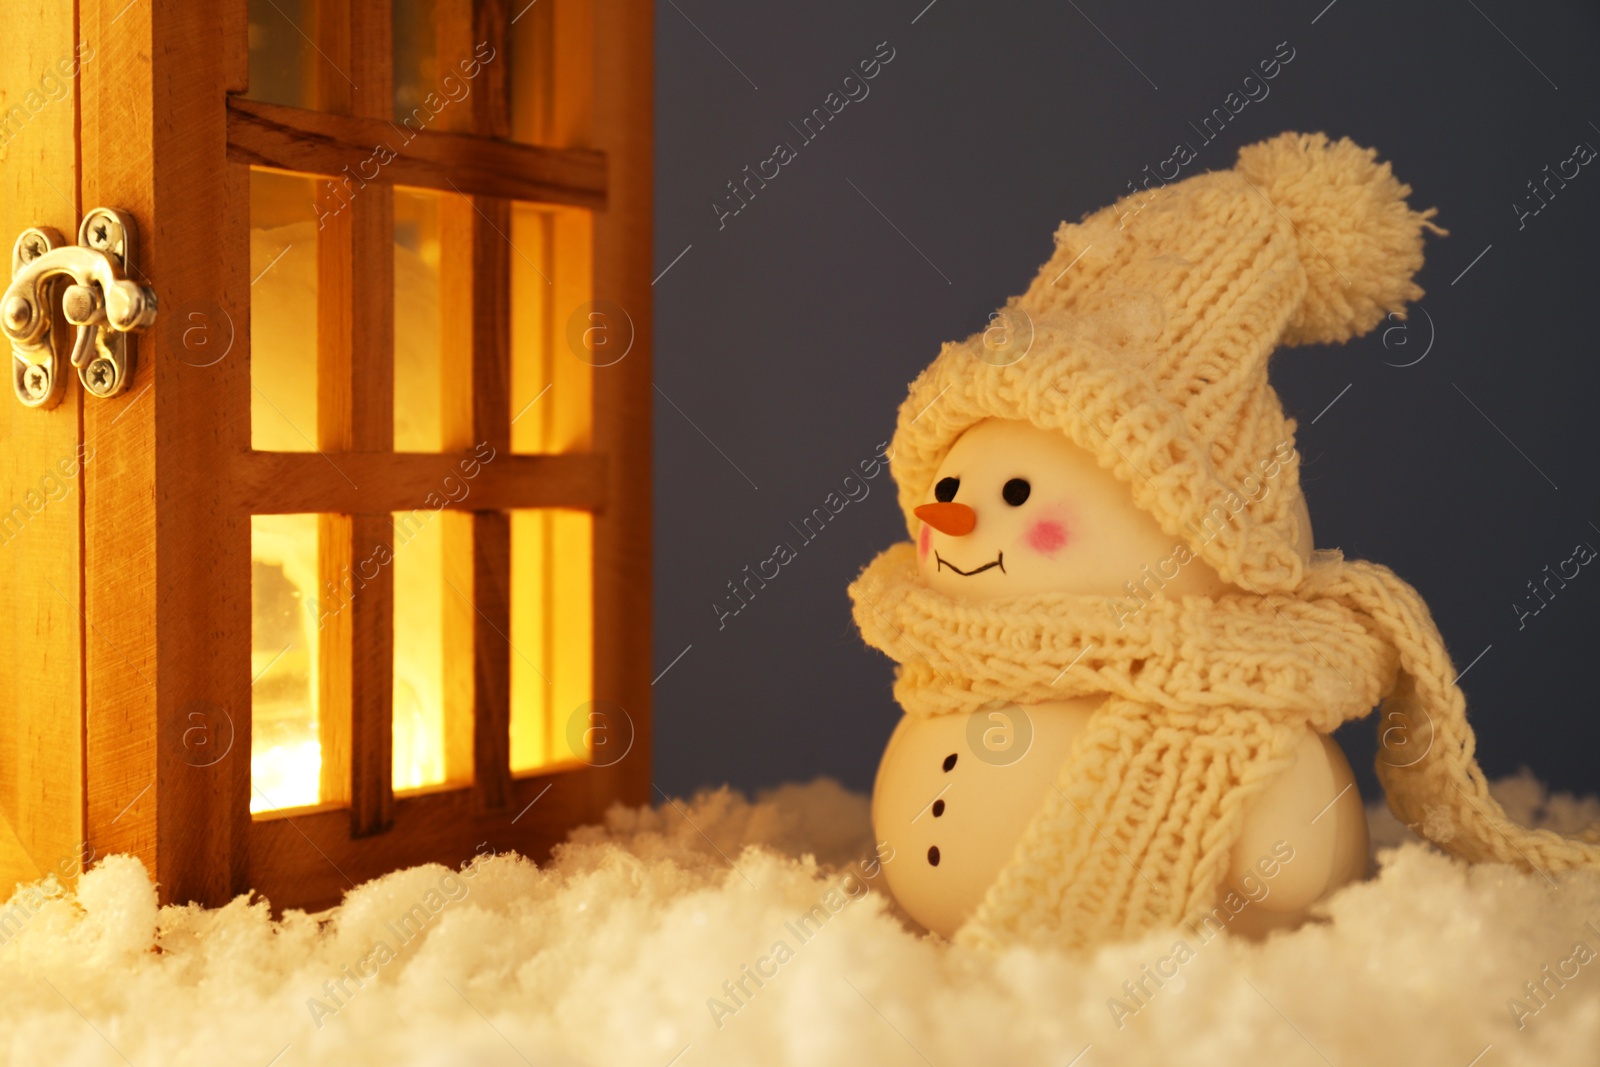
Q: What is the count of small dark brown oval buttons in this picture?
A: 3